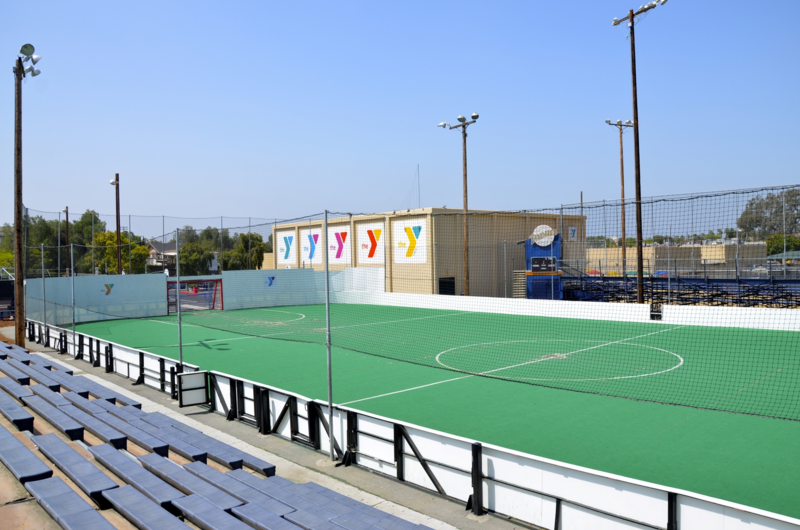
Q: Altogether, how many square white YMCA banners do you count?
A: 5